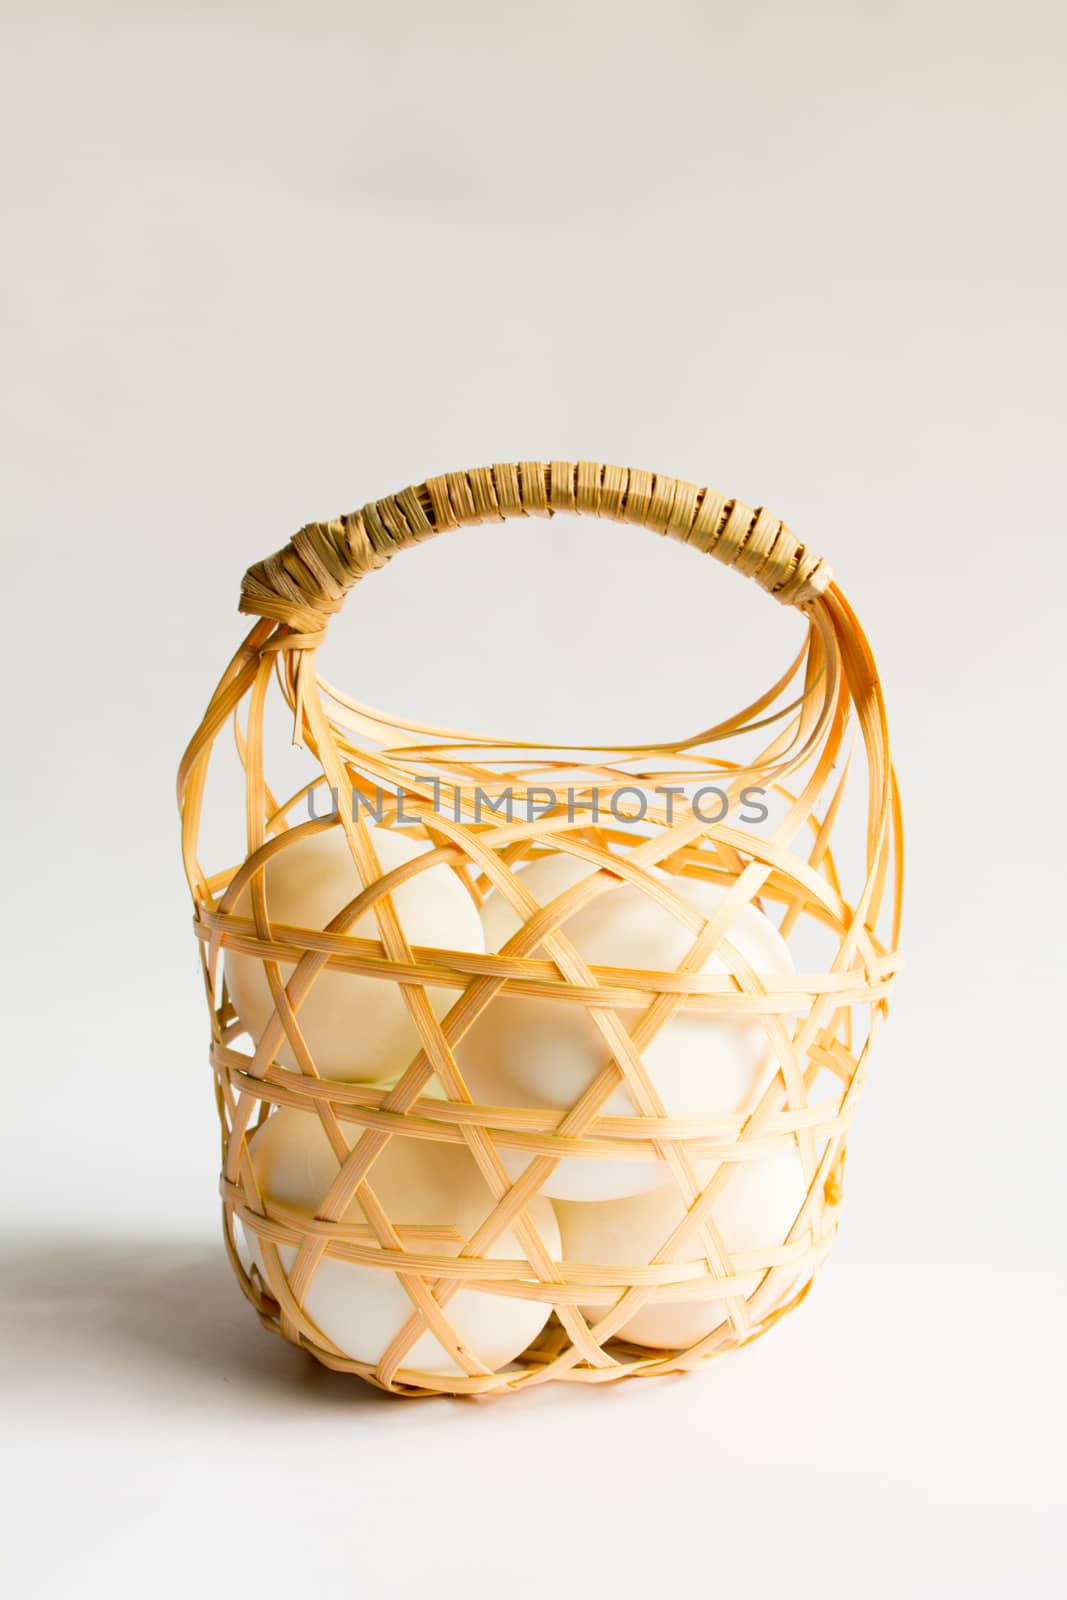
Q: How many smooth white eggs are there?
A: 5